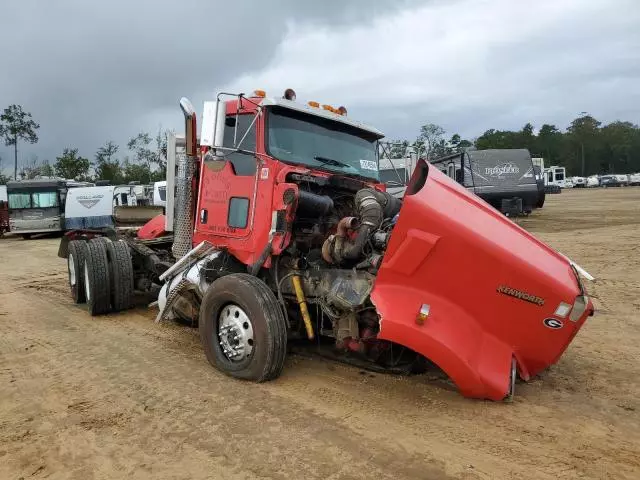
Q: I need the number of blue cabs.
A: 0